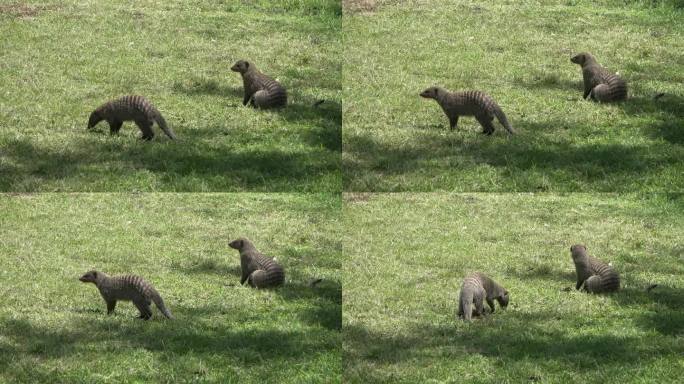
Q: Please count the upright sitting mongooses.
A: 4